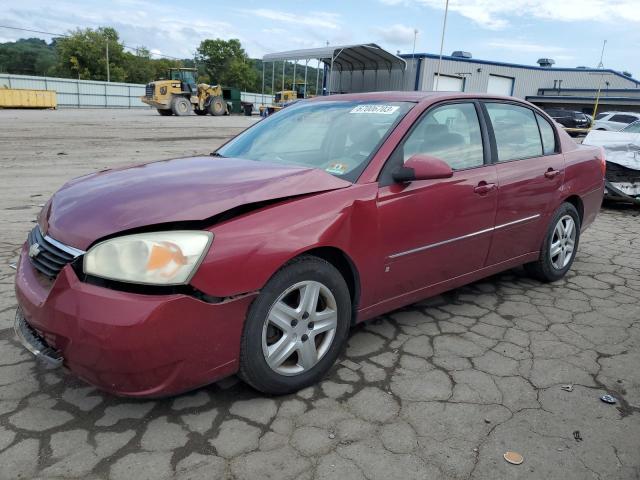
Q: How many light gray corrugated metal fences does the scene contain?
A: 1